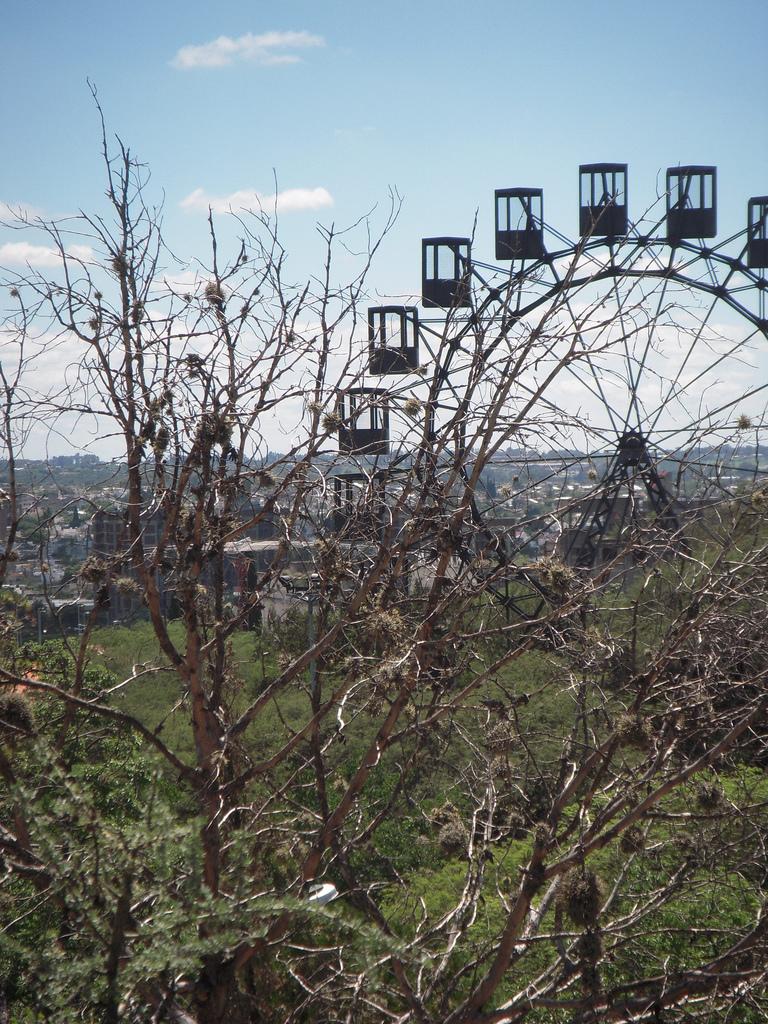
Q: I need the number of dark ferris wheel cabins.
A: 8